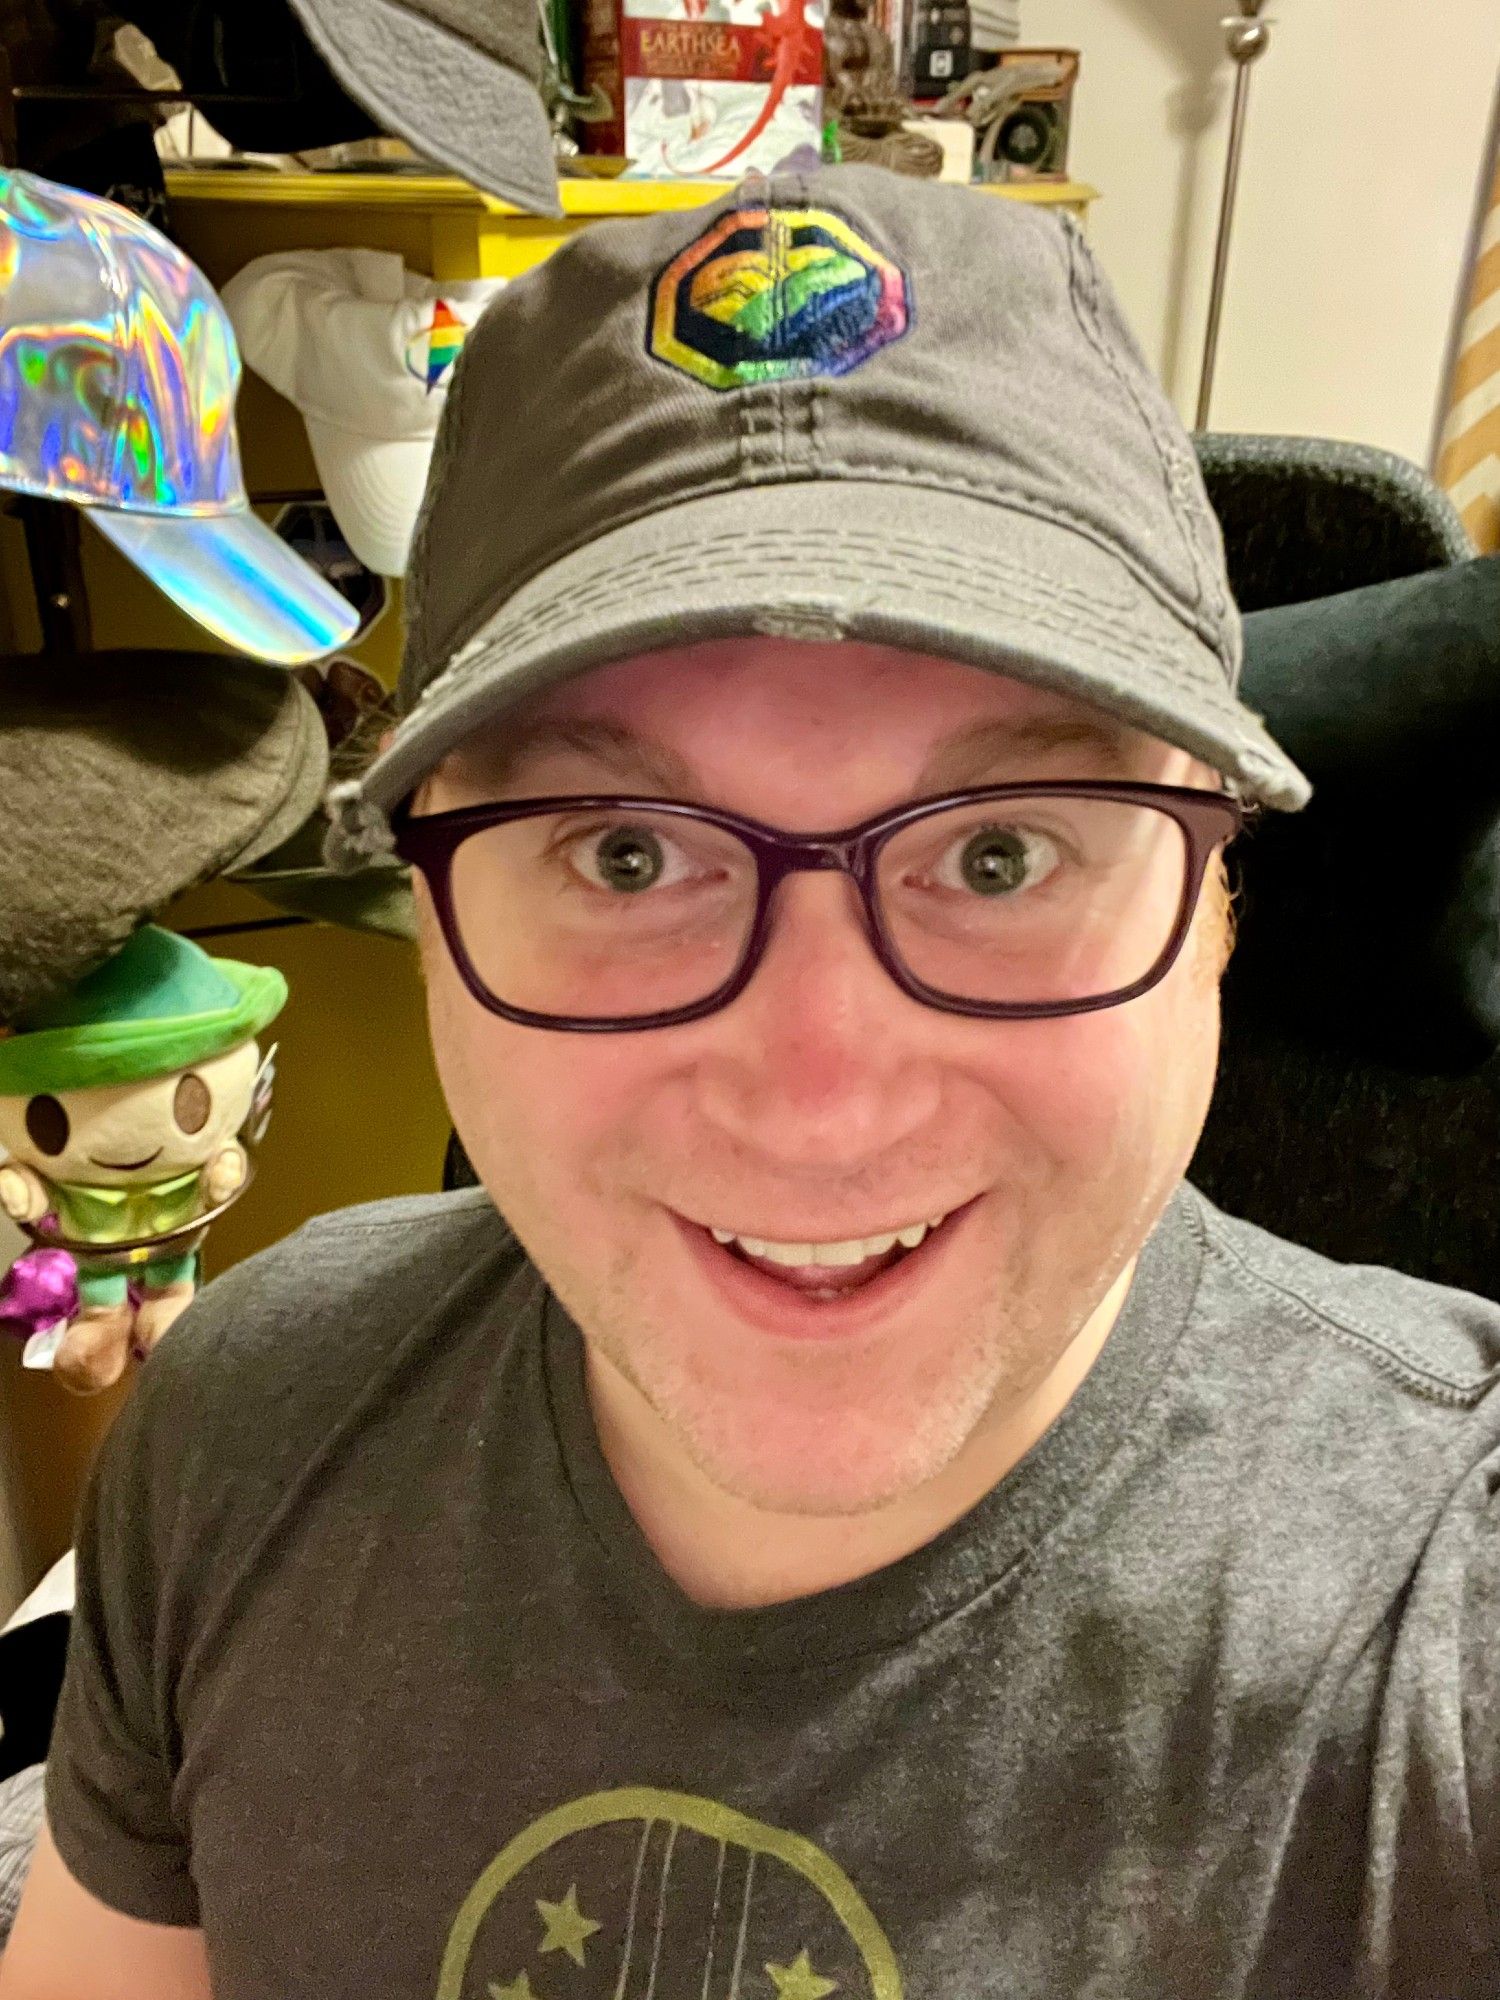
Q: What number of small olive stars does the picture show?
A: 3